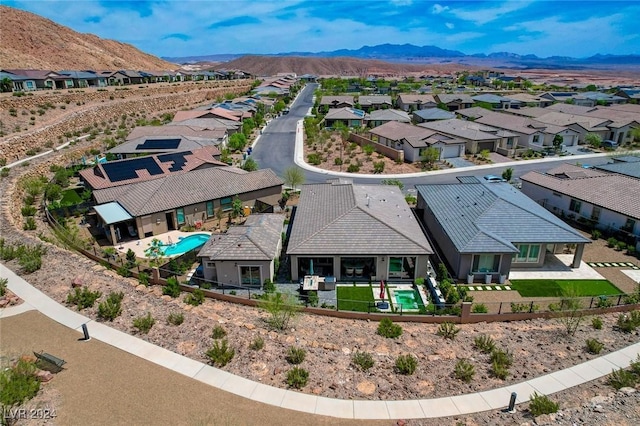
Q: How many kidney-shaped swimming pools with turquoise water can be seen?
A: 1